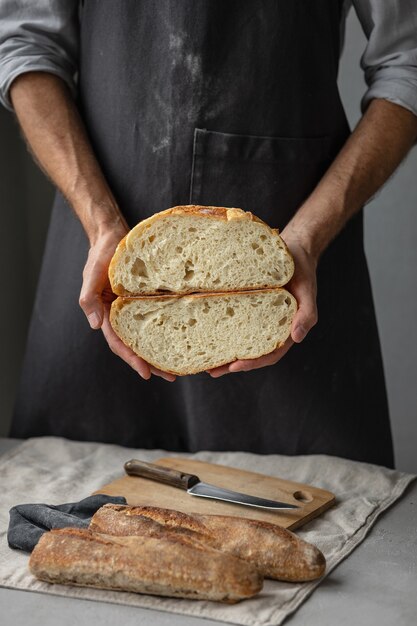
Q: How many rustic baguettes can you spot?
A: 2